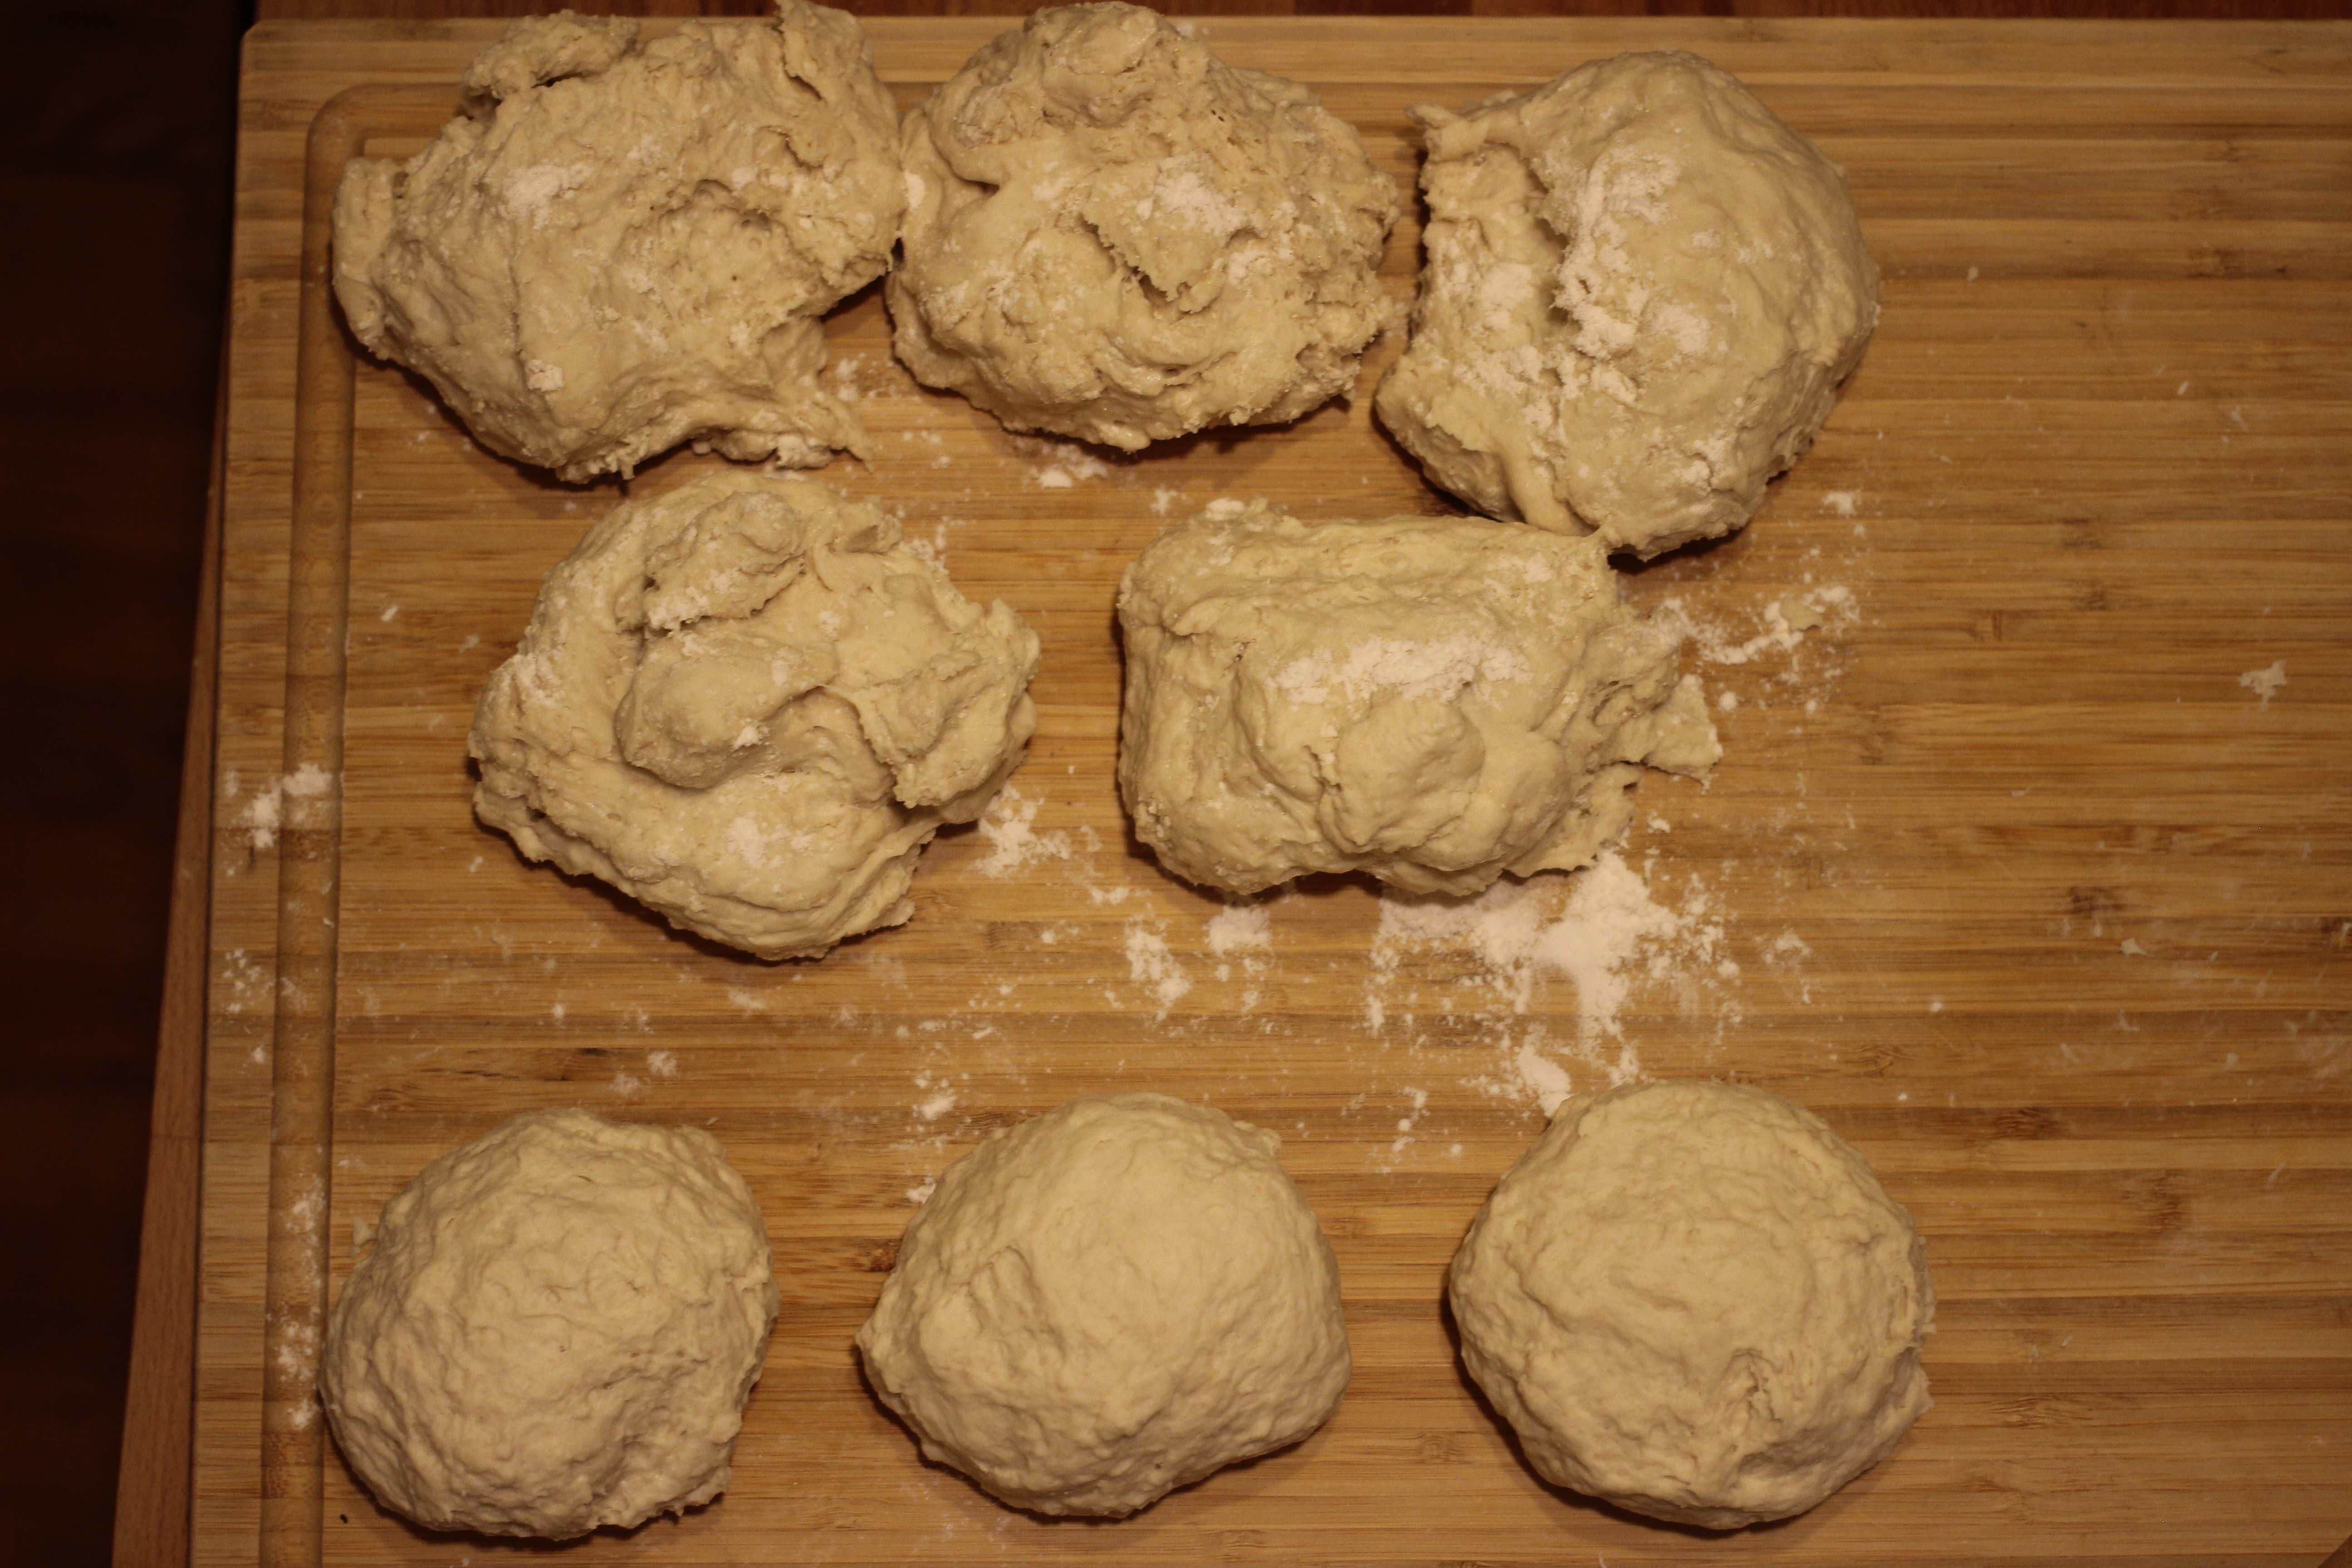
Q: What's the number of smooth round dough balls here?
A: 3